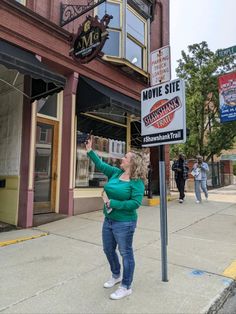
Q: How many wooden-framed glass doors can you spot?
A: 1